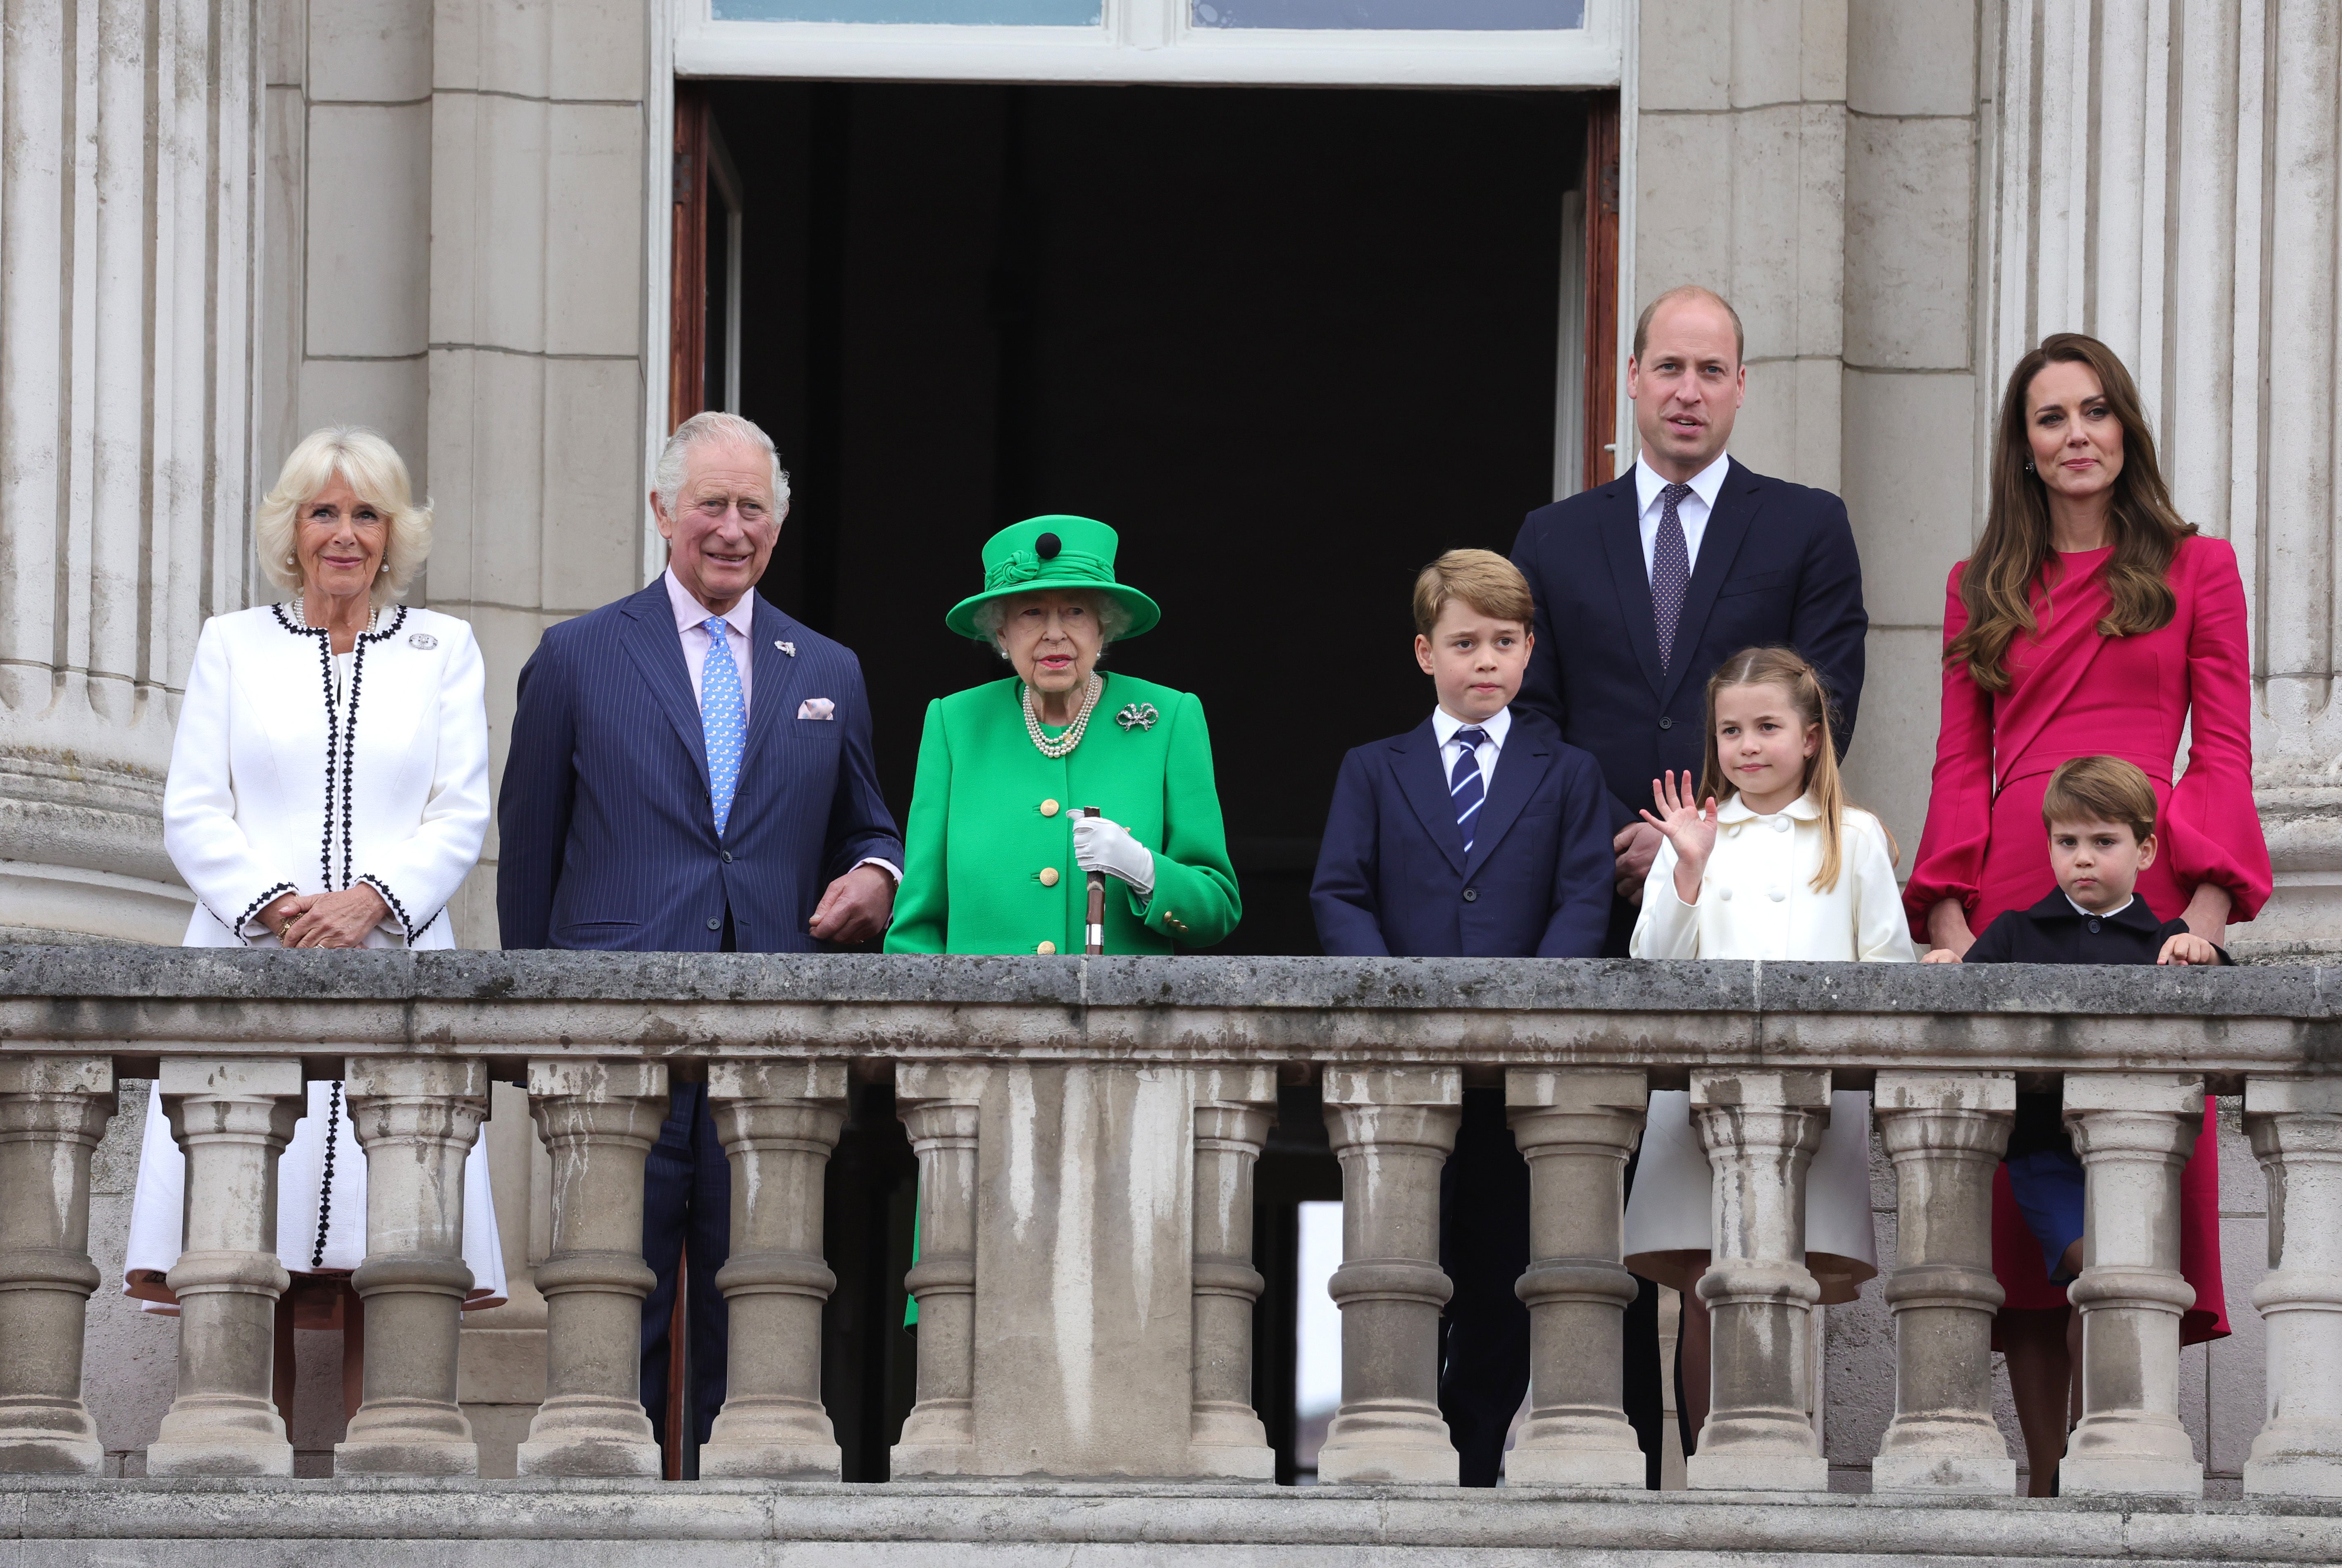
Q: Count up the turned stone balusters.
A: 13